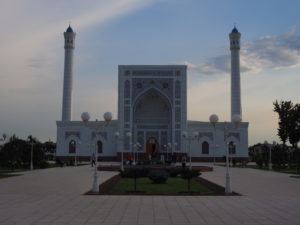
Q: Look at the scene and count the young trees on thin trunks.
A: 2